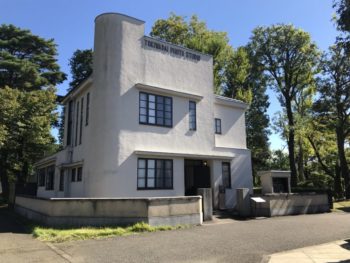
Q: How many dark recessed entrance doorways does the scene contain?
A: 1